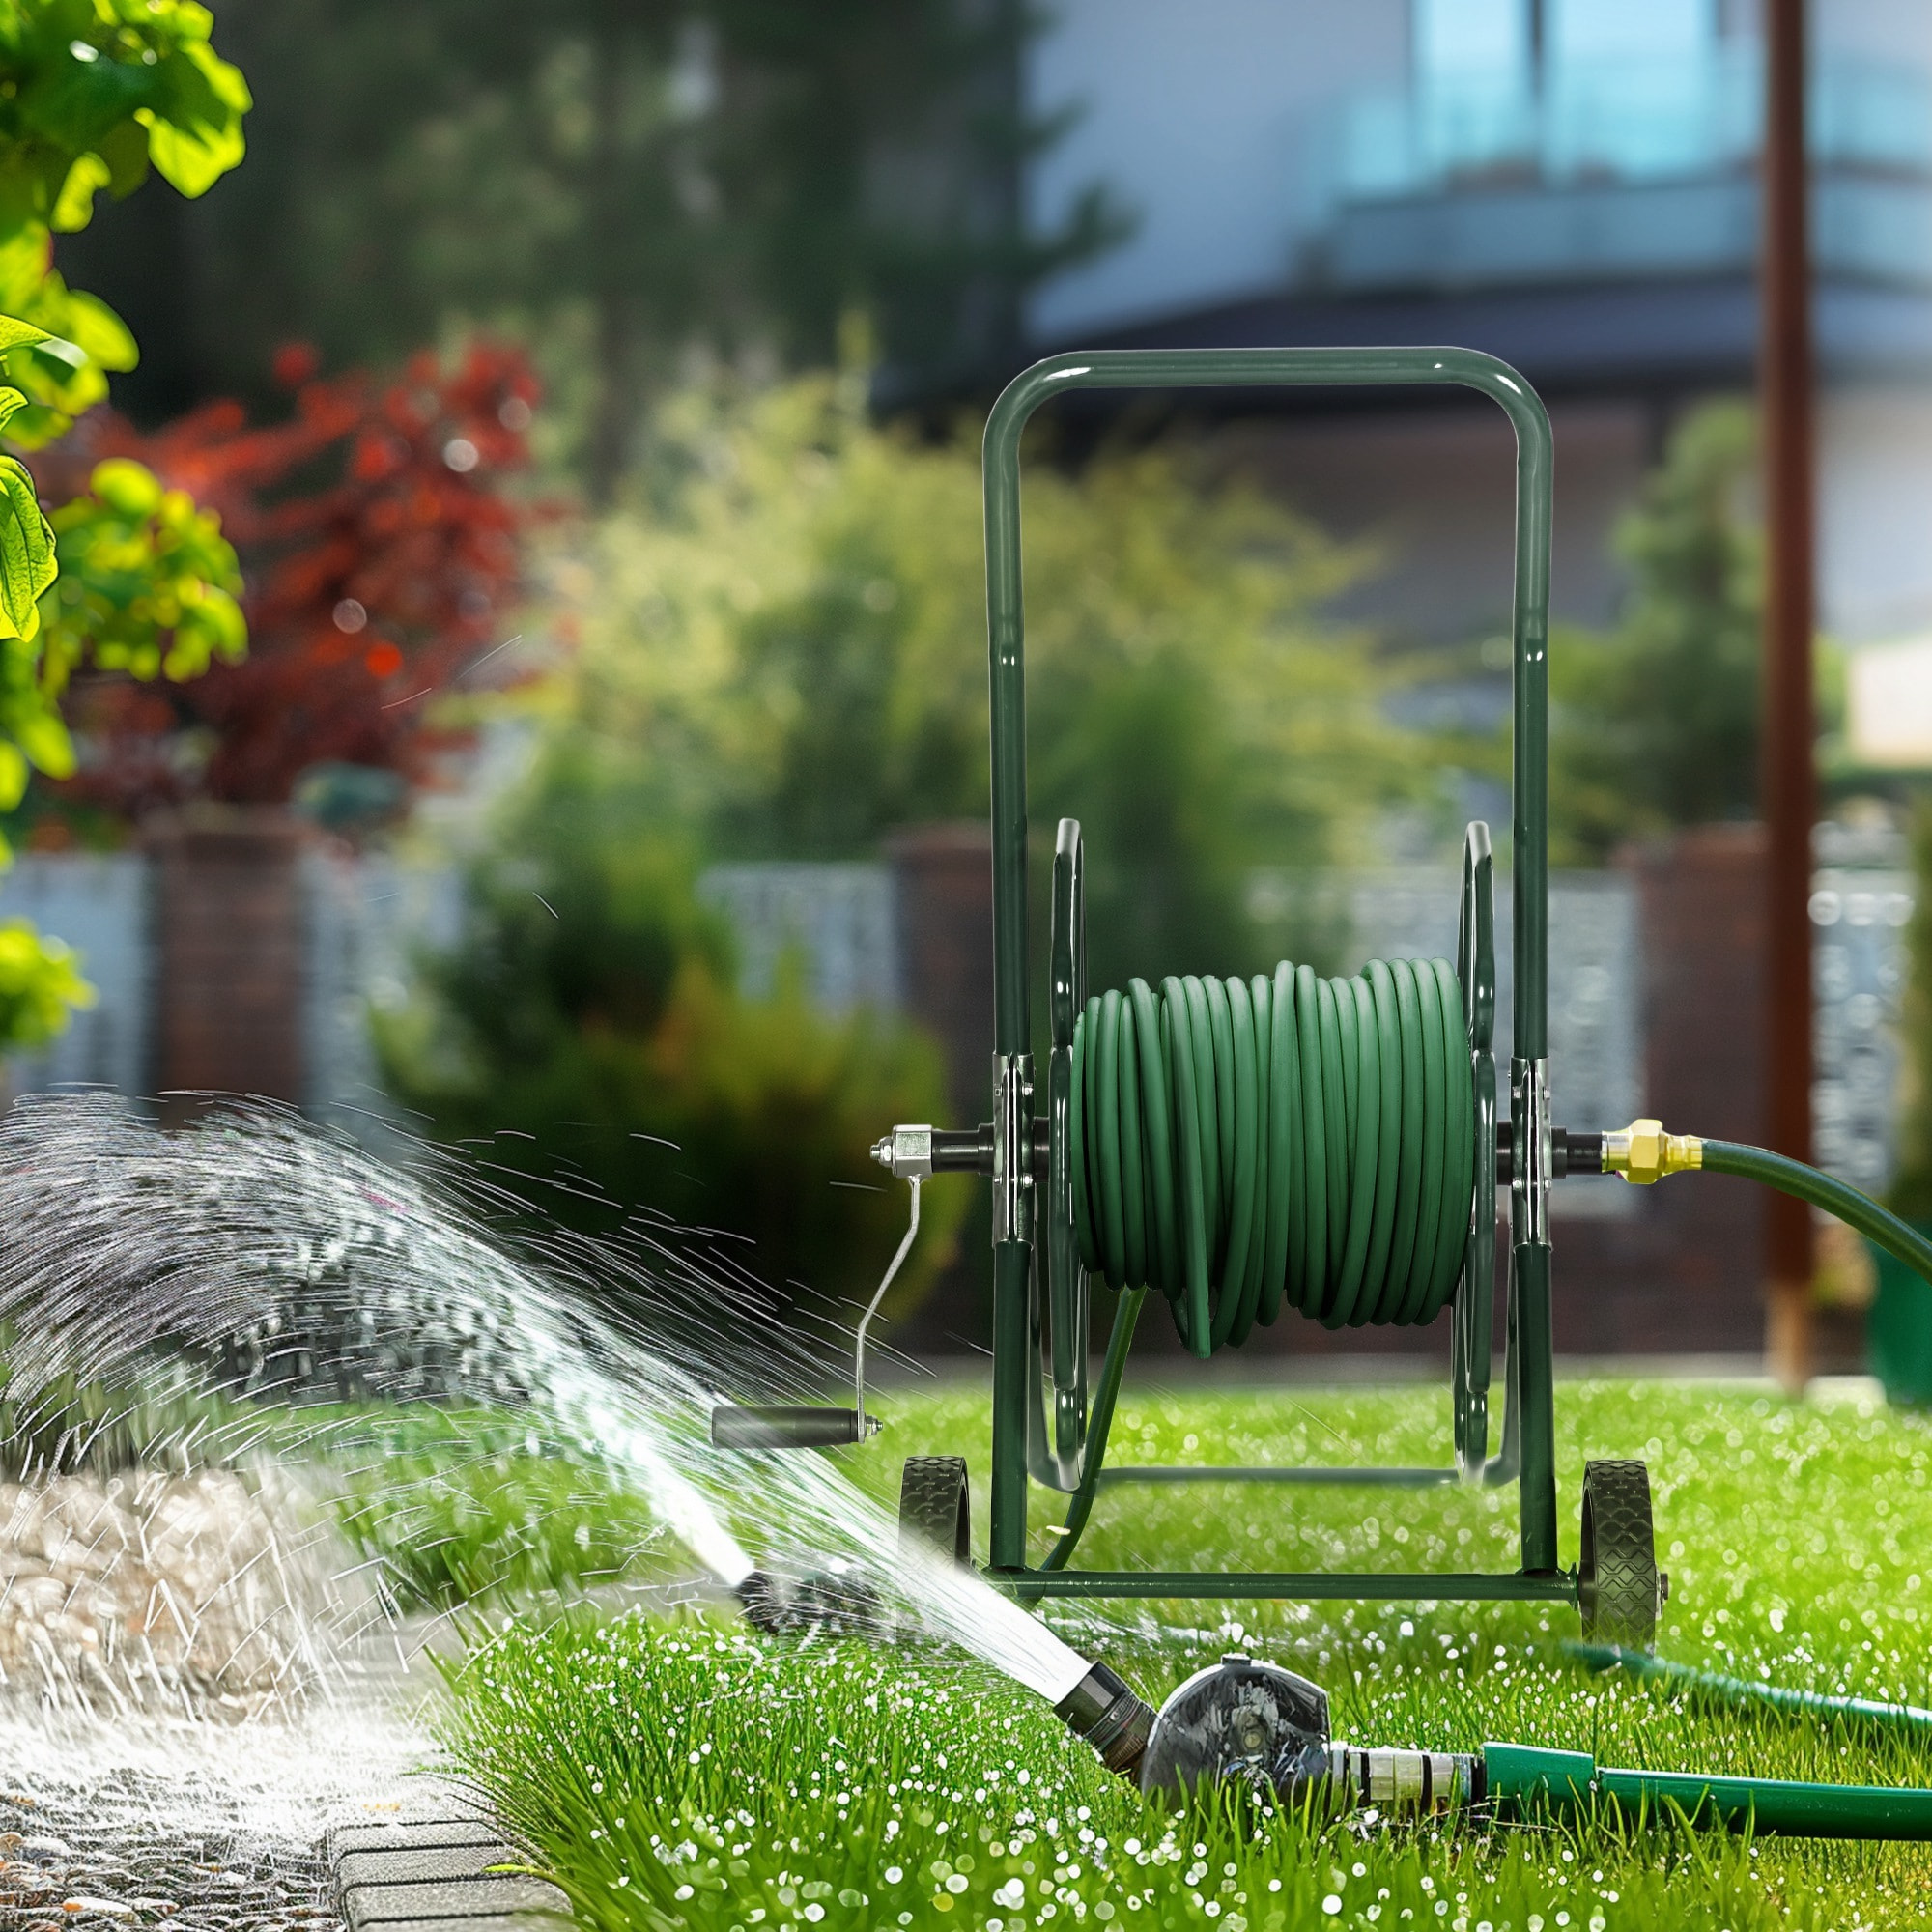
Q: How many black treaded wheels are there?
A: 2